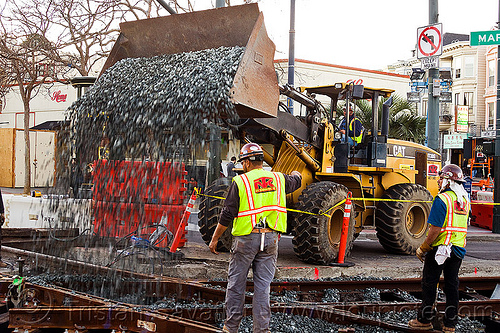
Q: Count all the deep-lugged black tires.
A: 3